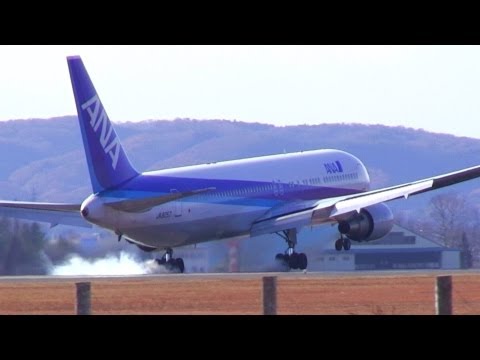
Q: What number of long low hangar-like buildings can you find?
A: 1